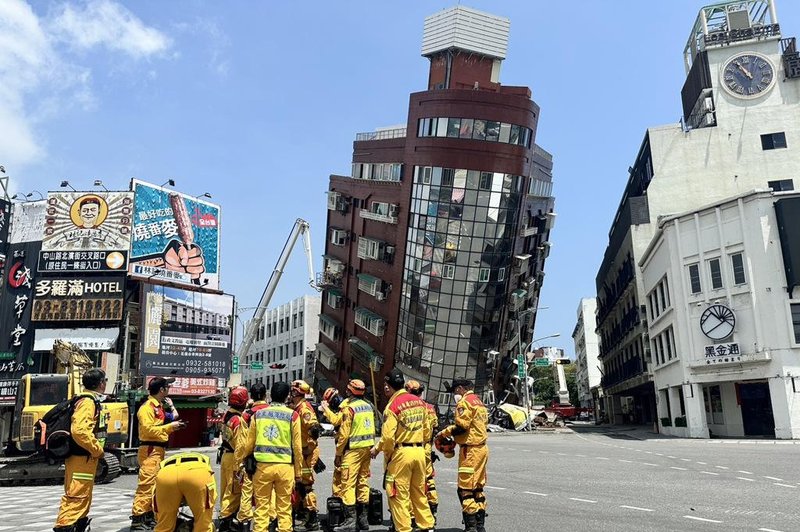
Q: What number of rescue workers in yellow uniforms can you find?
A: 12